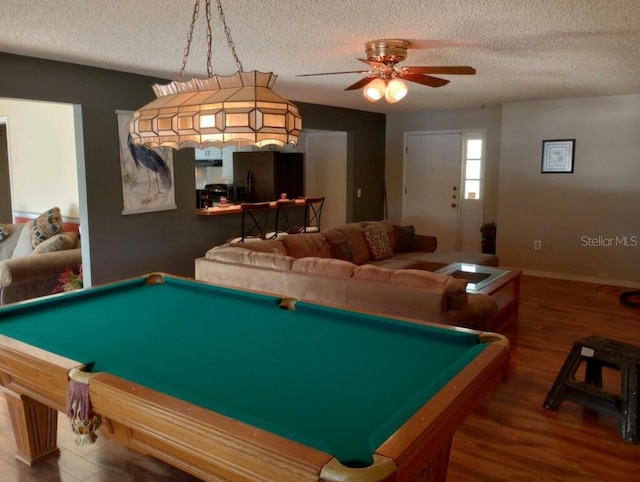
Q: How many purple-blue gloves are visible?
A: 0